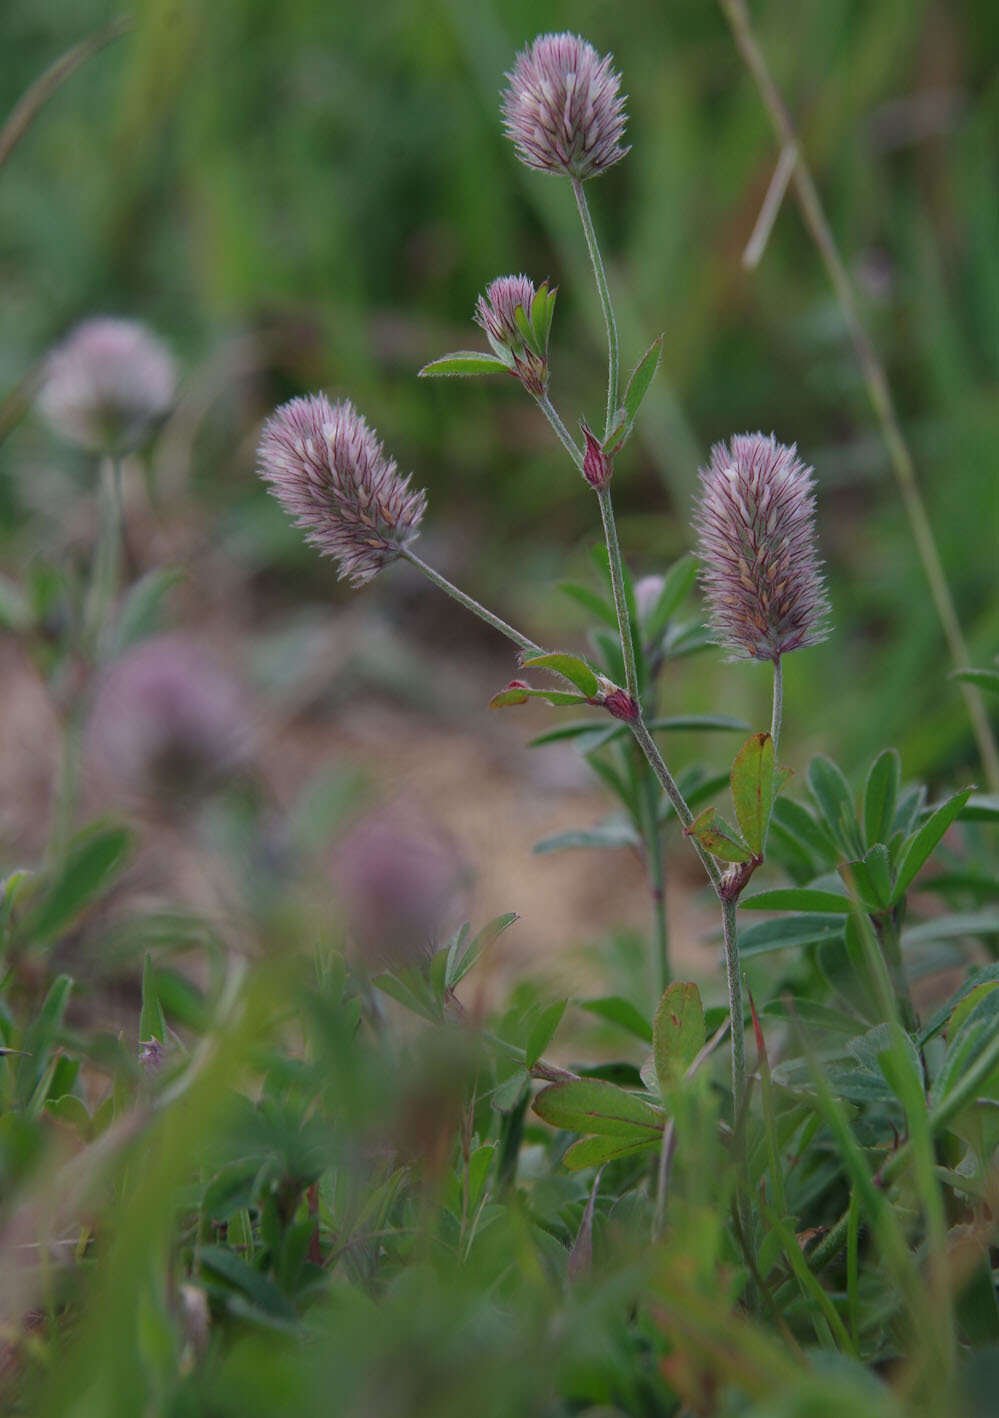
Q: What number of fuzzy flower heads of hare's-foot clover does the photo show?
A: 7